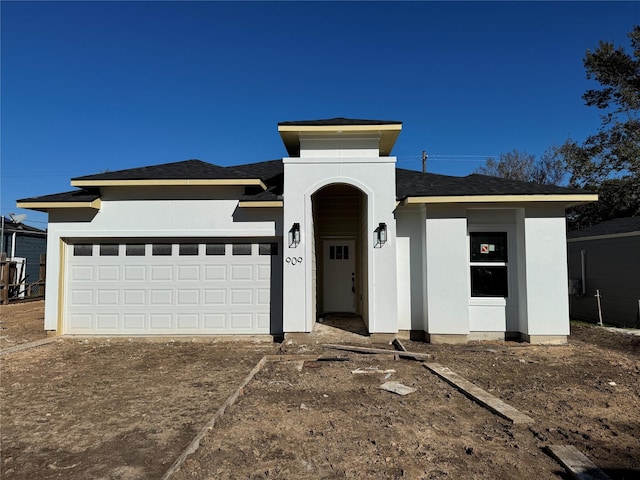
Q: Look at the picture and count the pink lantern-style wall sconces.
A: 0